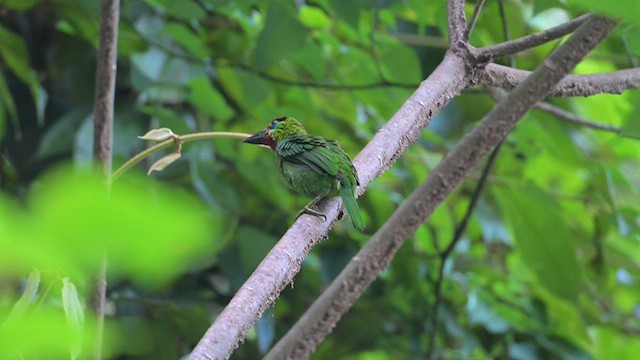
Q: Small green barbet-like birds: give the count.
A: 1